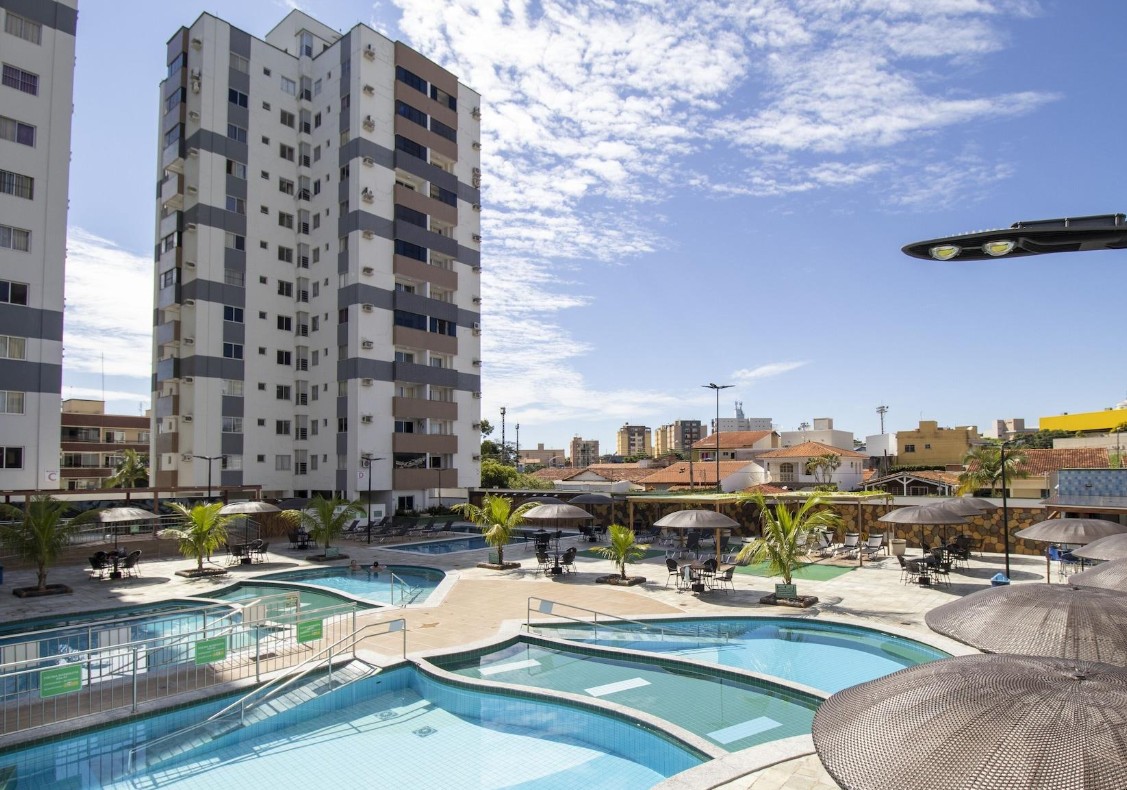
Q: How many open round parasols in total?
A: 15